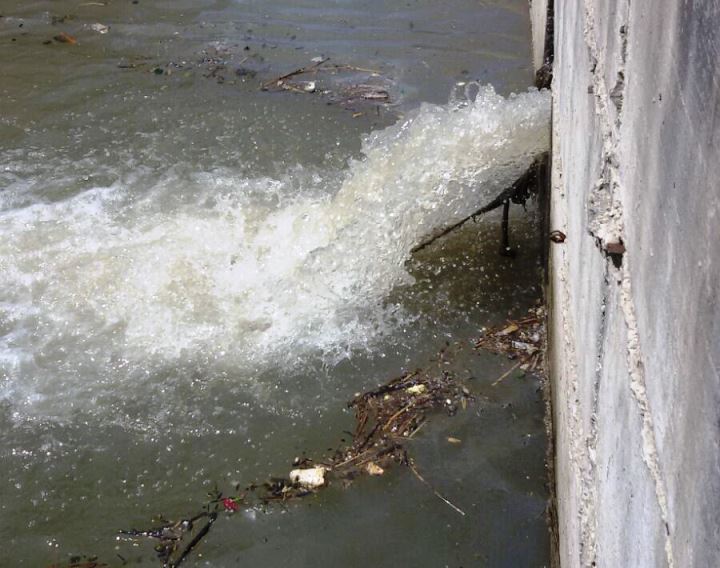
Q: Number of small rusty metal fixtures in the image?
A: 2